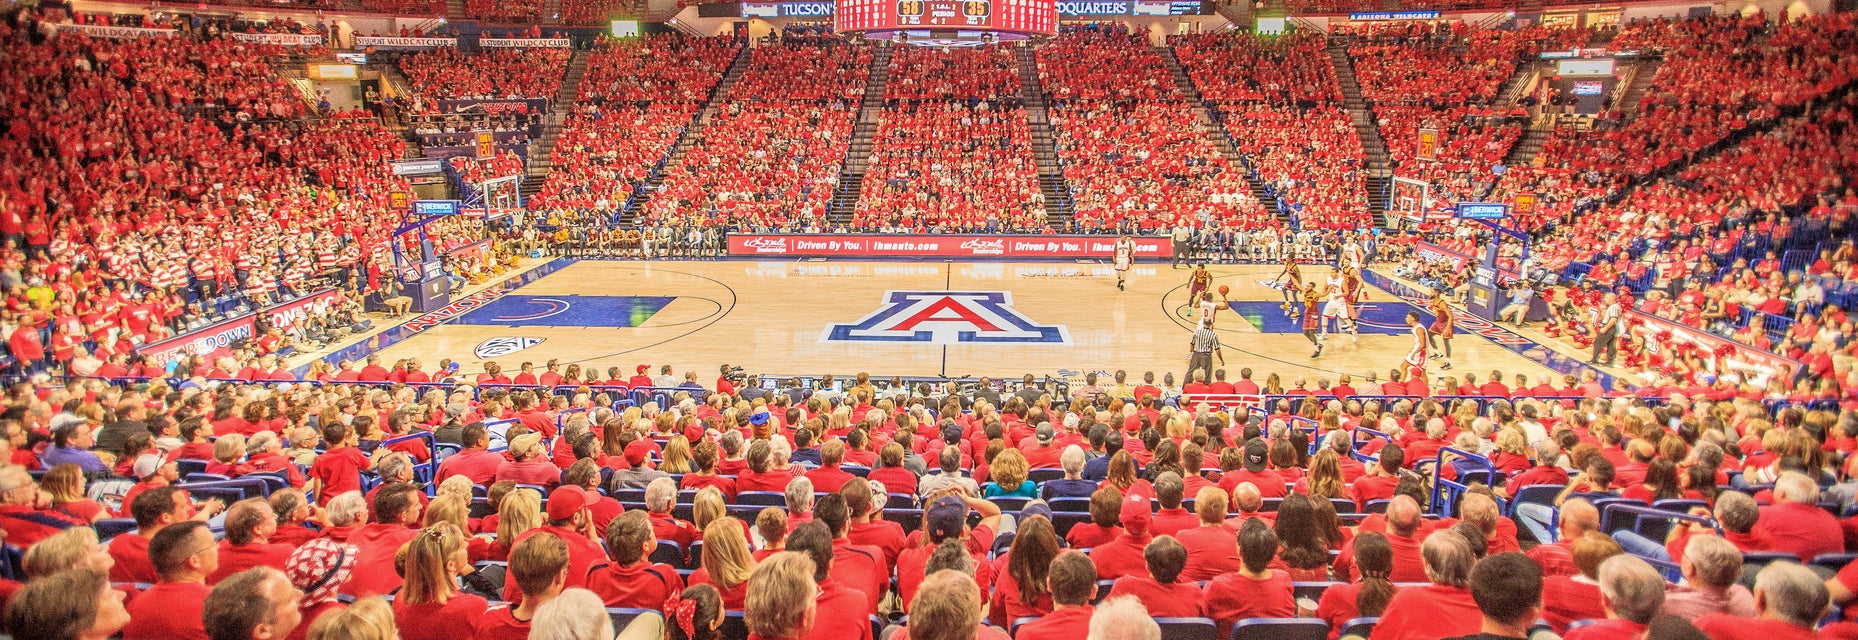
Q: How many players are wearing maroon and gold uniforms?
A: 5